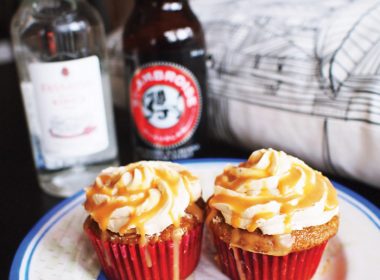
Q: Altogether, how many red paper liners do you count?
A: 2